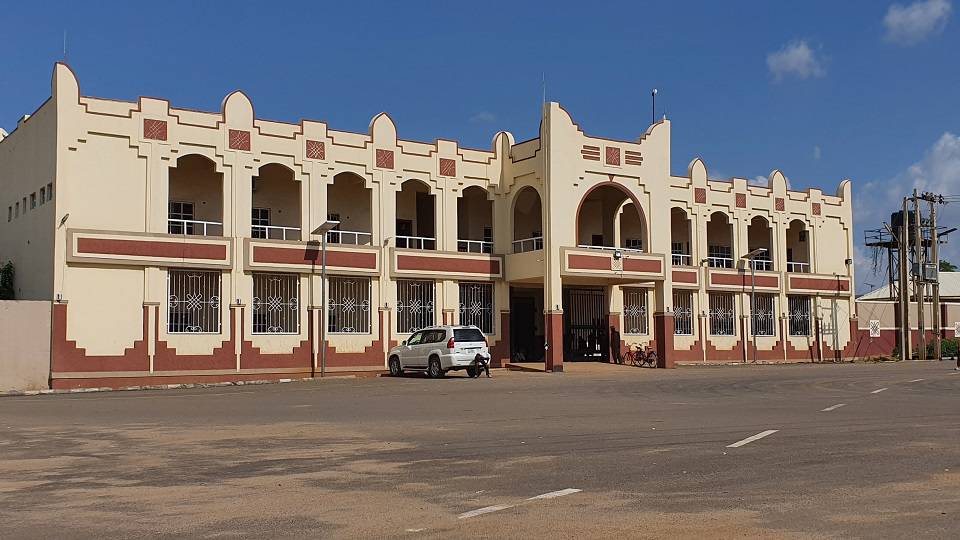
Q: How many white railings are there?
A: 11